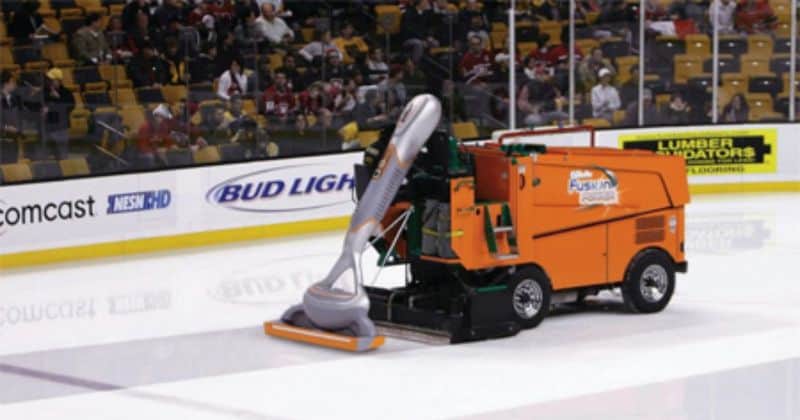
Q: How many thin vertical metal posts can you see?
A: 5